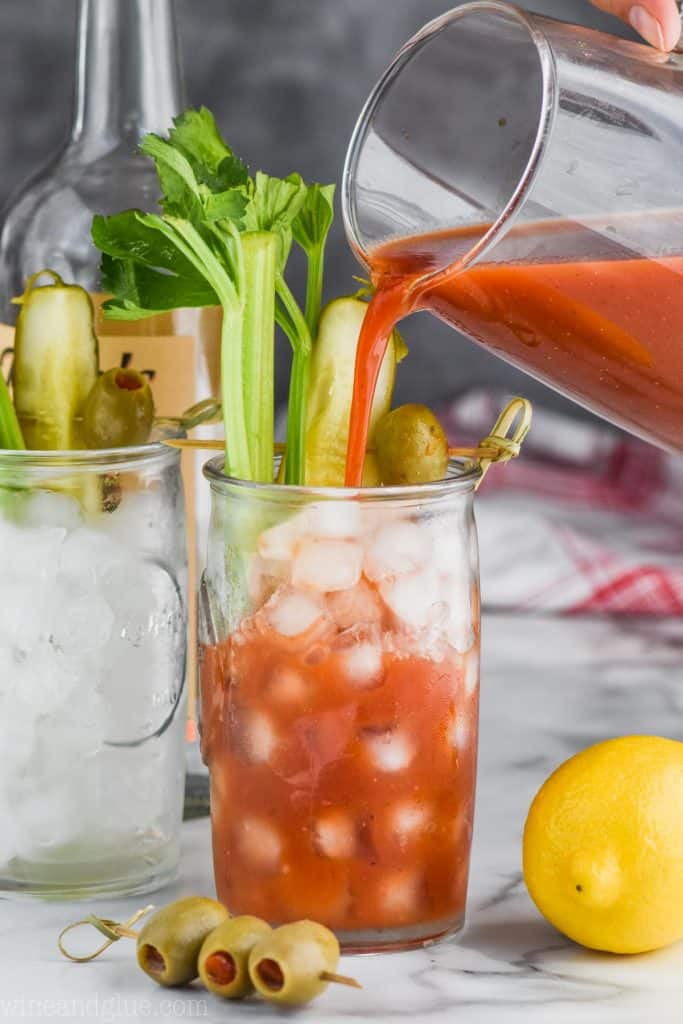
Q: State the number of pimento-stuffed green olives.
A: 5